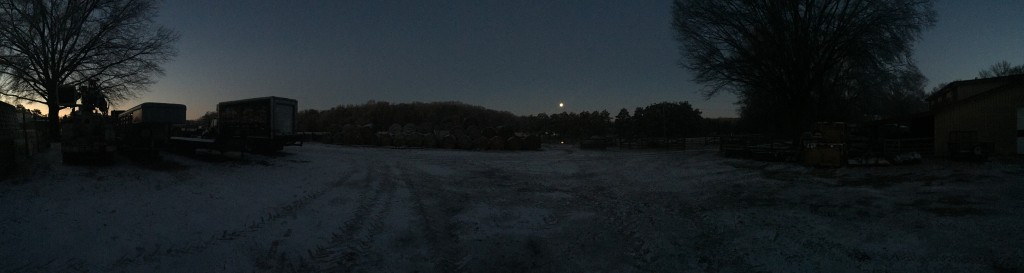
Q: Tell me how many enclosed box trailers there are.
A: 2